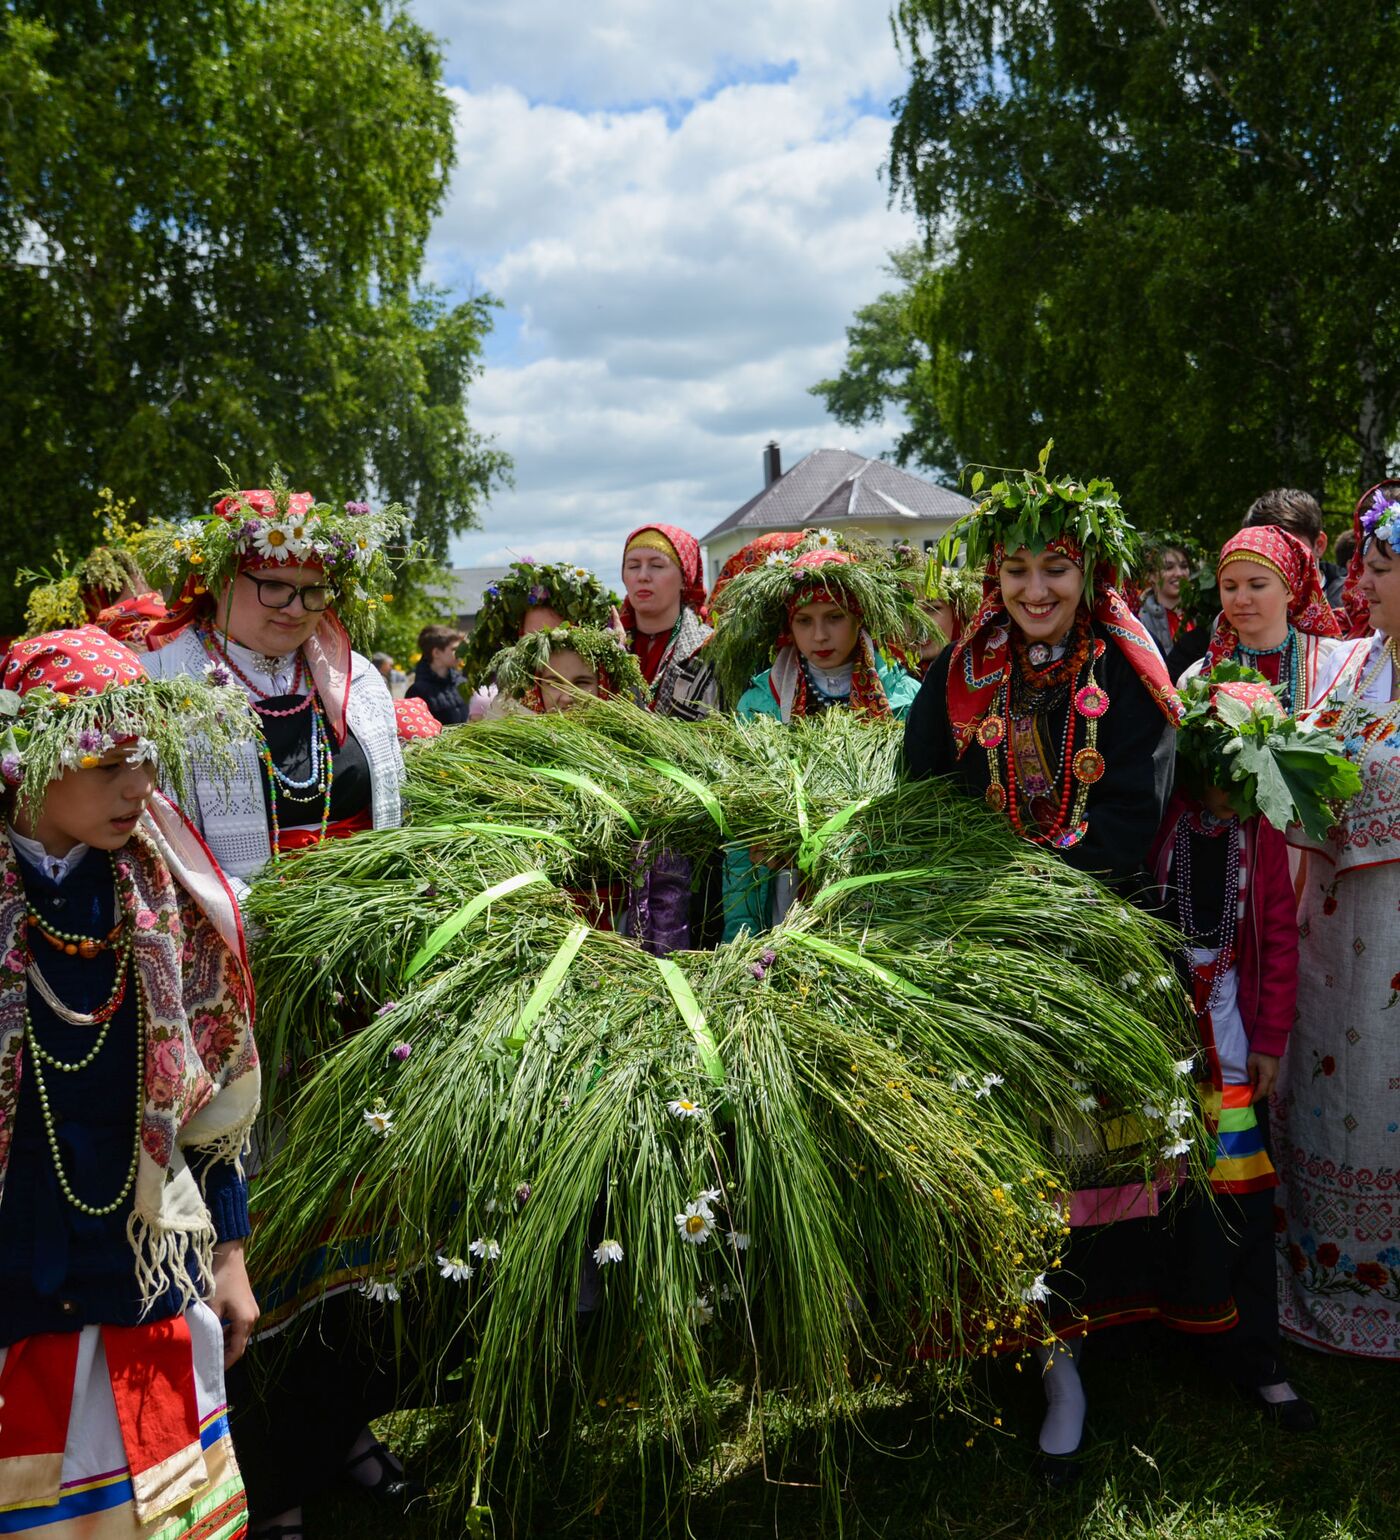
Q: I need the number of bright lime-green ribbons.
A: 10